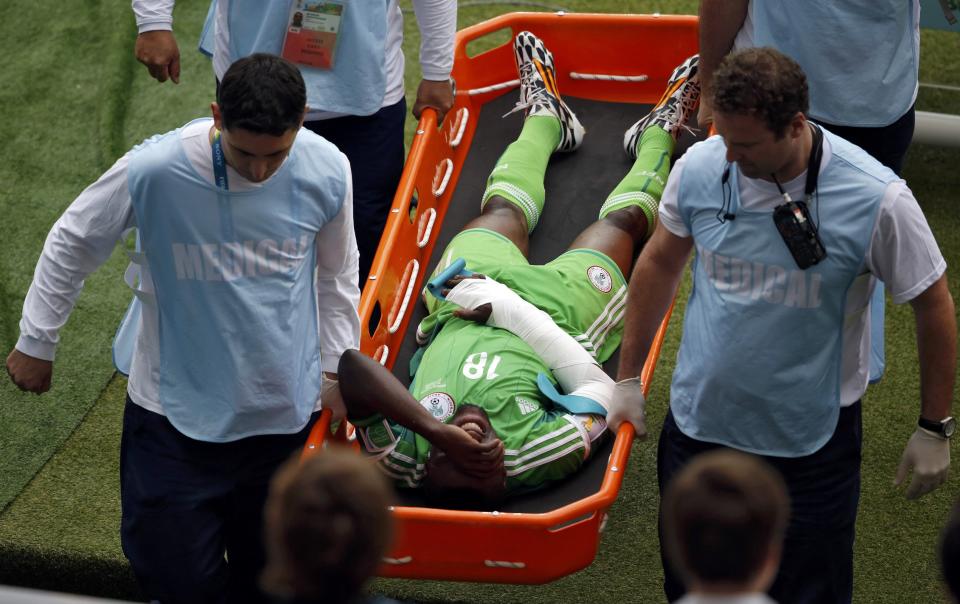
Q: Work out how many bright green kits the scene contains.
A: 1